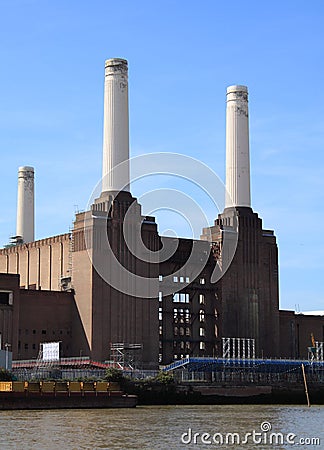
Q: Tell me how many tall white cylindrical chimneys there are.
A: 3